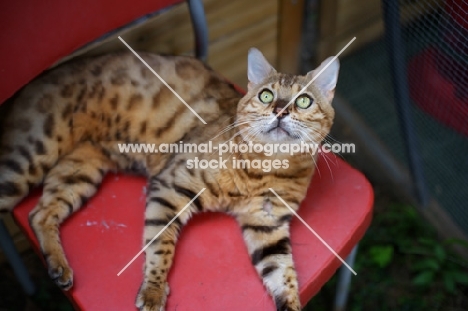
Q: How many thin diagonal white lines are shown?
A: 4